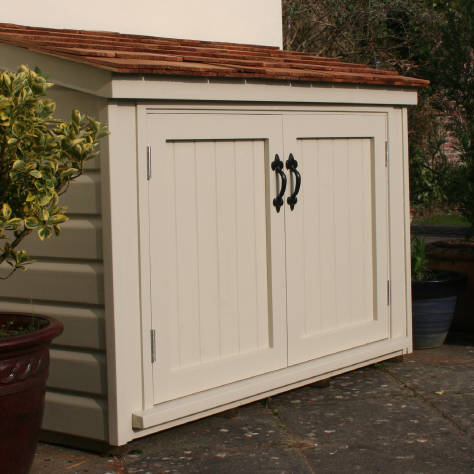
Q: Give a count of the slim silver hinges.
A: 4